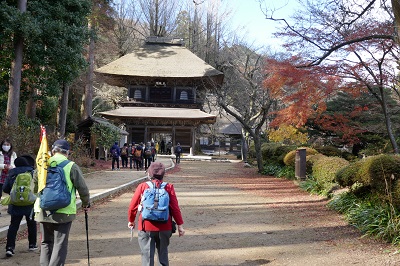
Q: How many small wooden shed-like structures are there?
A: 1